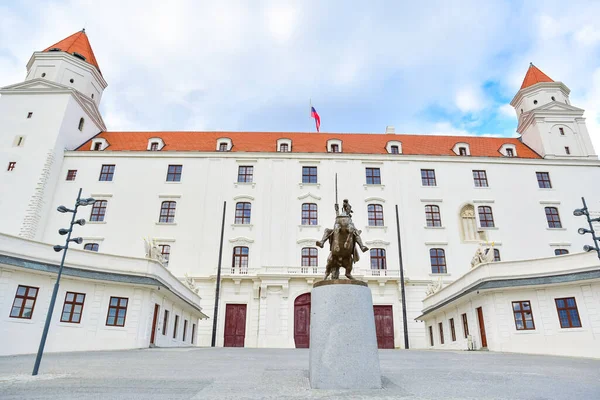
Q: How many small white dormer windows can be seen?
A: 8